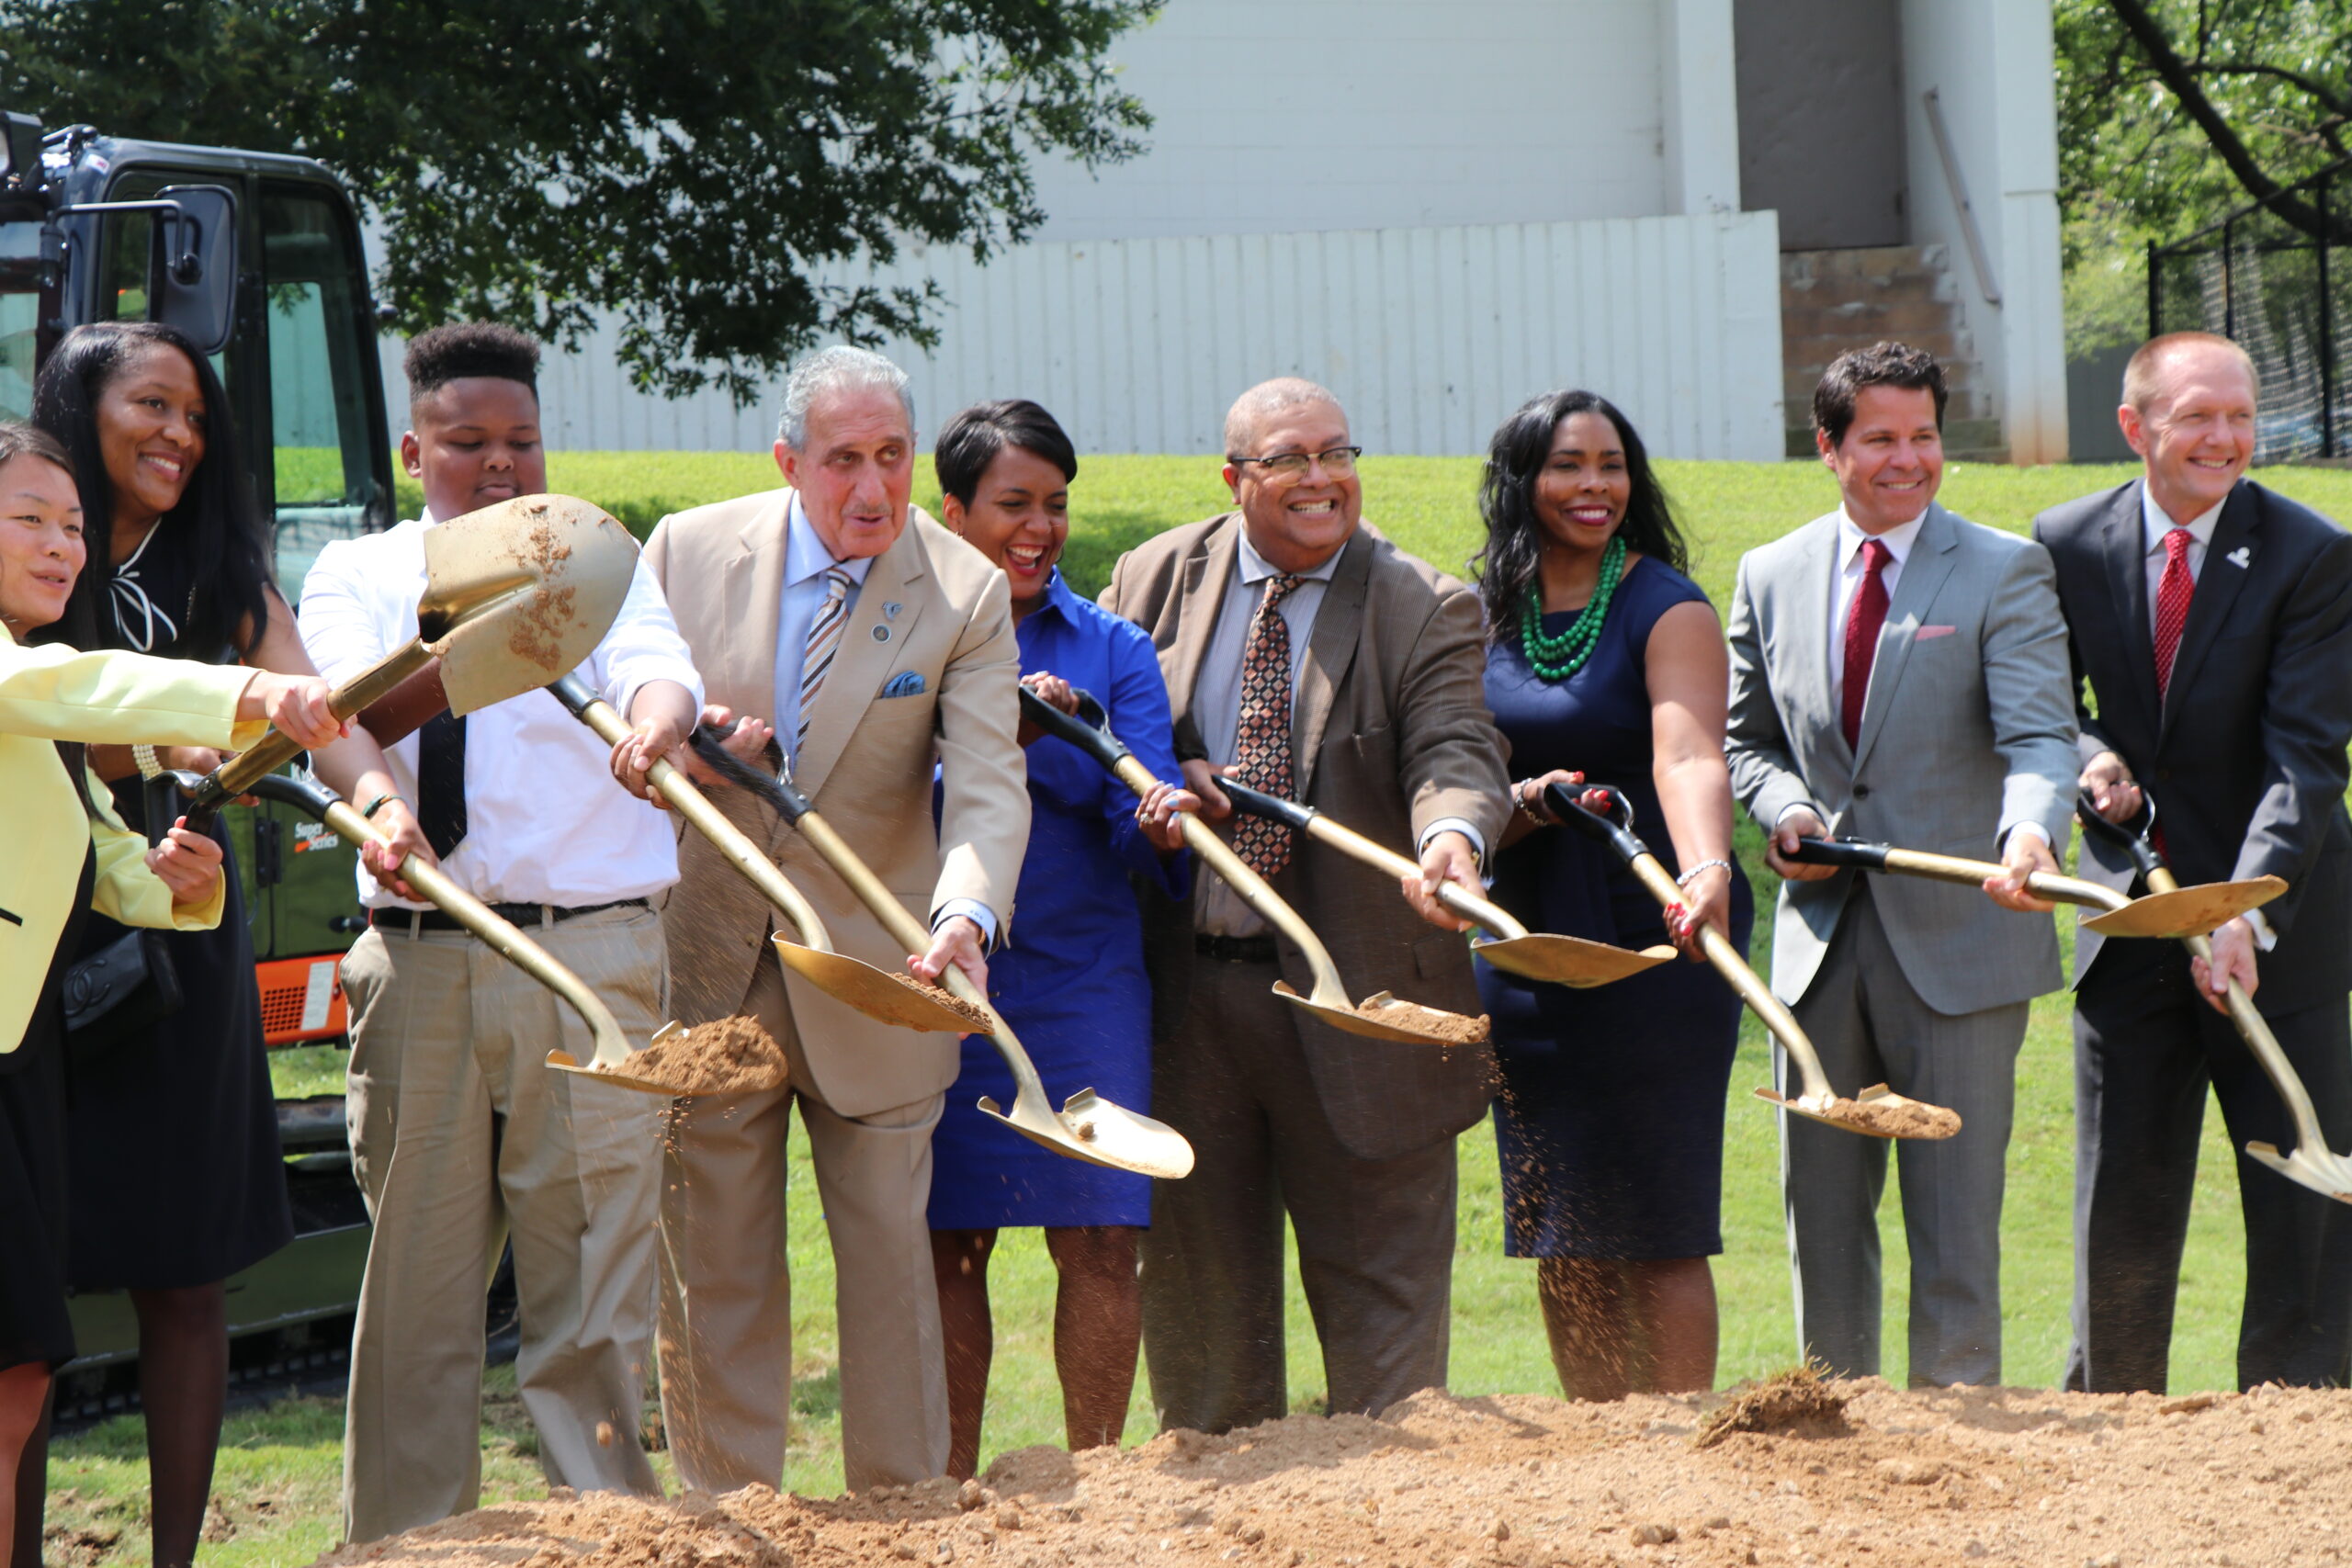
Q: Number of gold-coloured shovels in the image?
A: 9